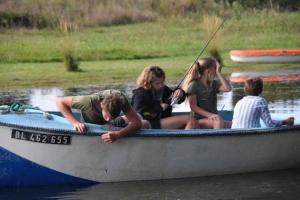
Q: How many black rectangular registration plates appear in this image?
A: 1